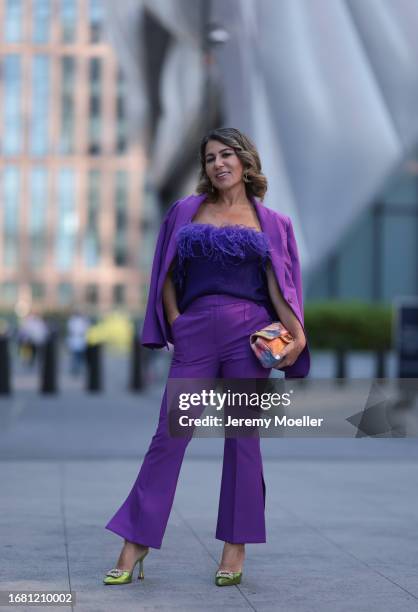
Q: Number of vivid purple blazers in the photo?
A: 1